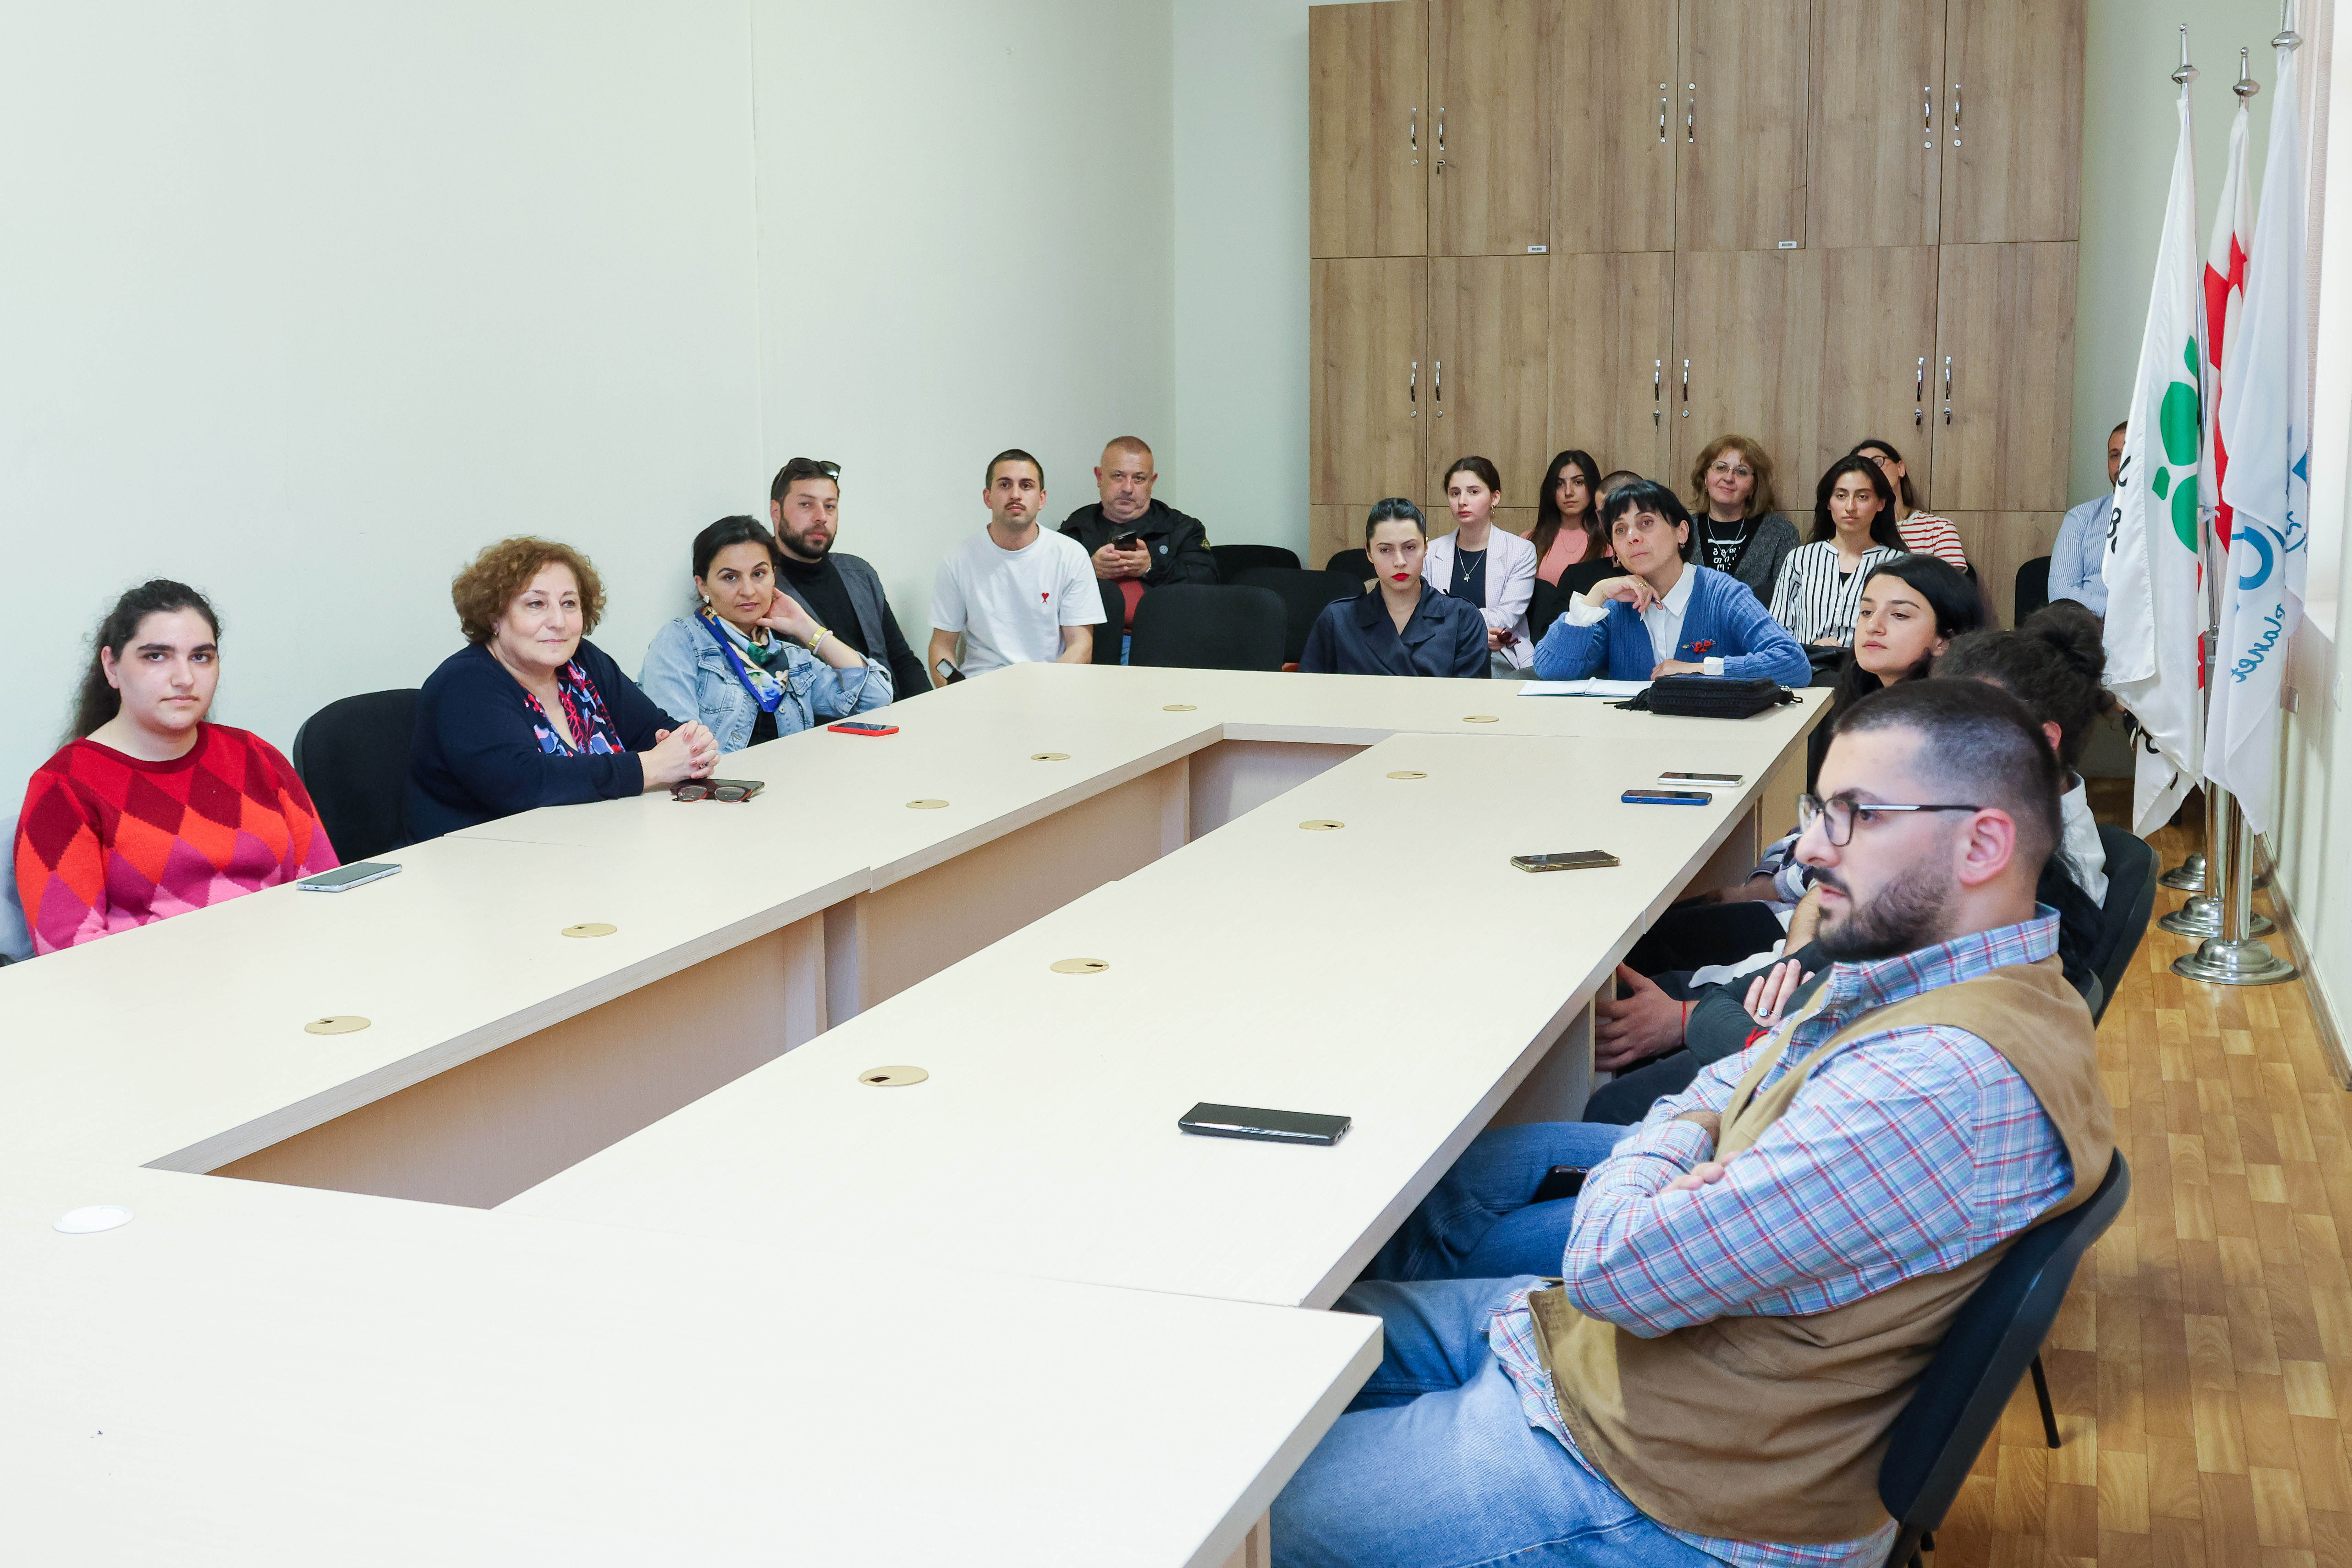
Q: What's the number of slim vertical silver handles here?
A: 12